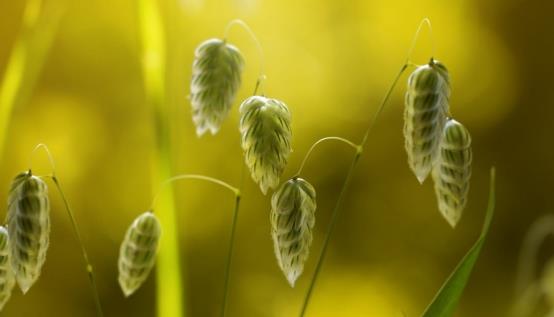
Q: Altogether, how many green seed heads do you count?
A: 8